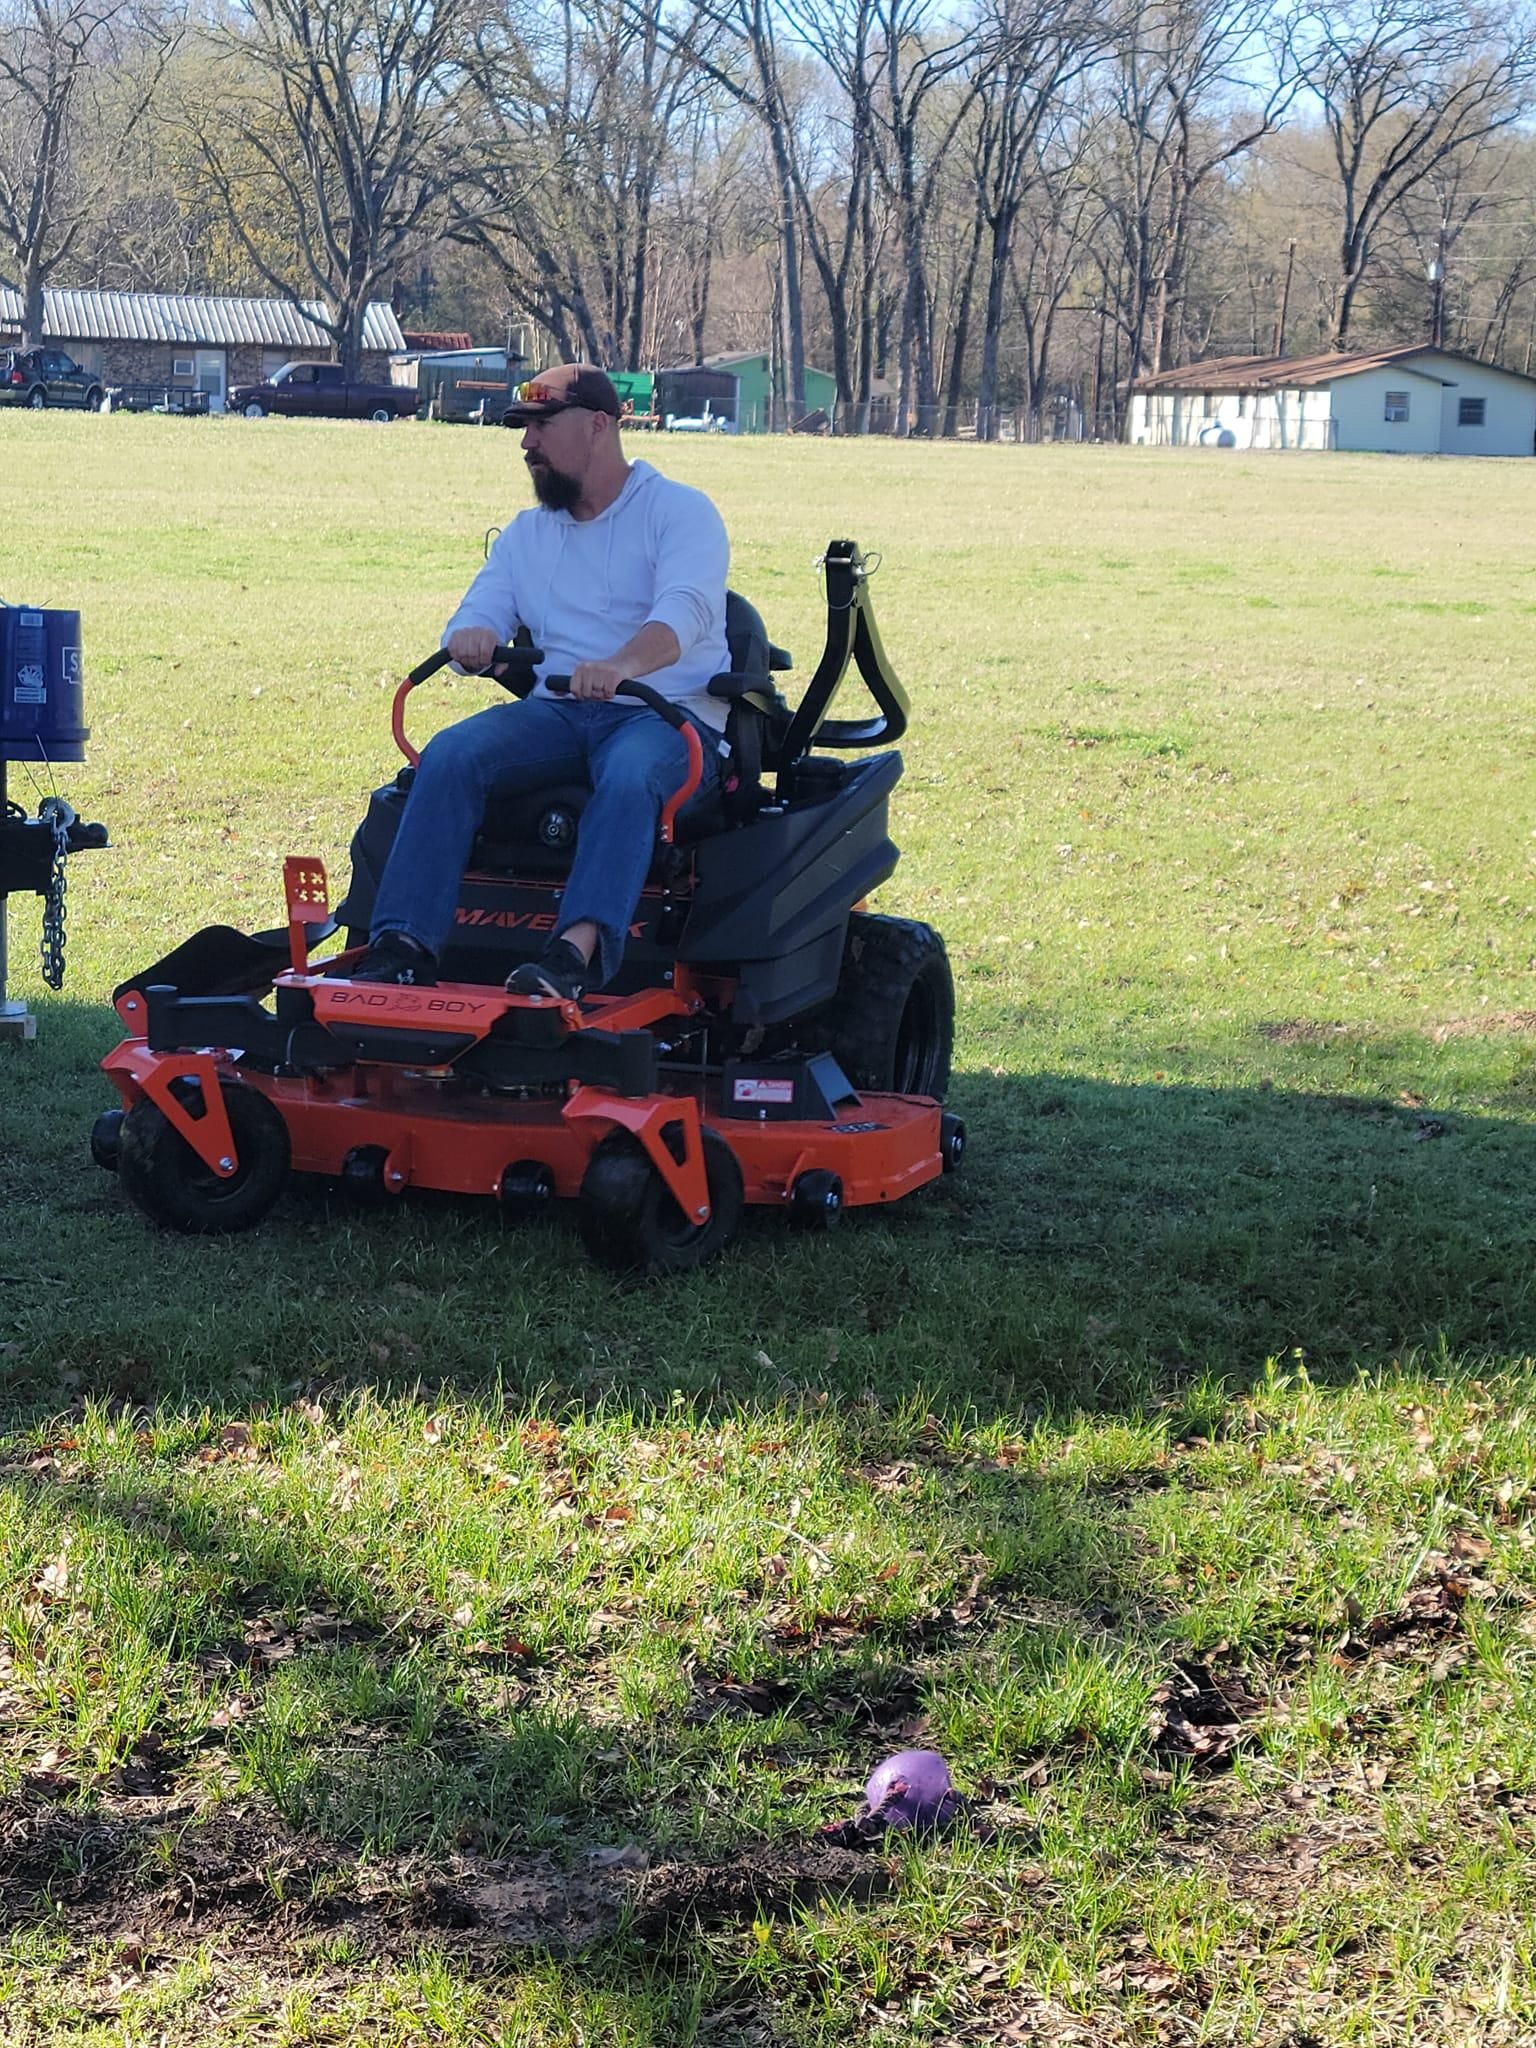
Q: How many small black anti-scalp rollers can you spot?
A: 5